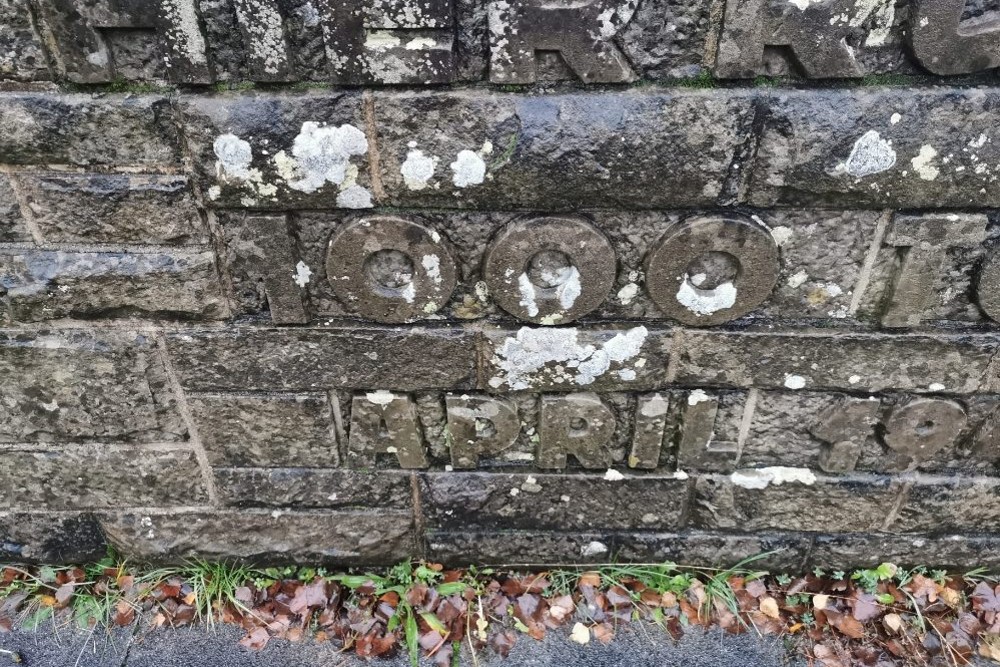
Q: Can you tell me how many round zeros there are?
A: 3